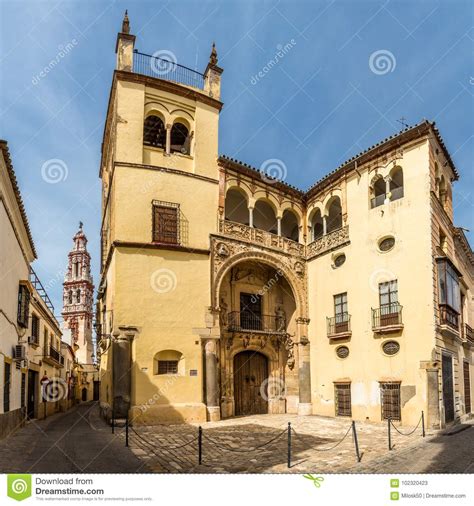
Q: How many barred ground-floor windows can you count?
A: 3